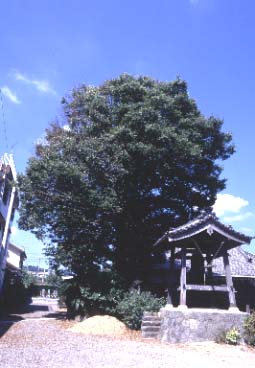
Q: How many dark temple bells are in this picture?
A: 1